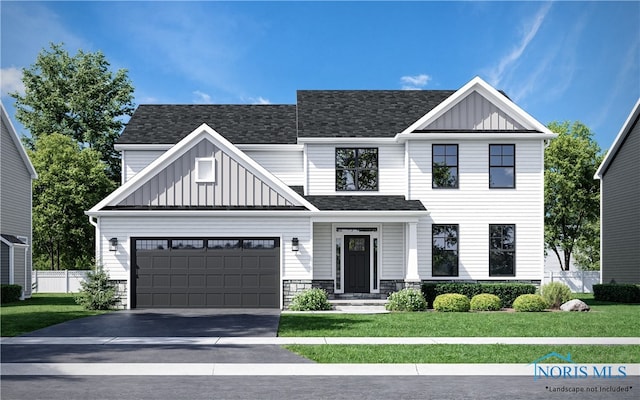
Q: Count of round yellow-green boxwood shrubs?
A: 3